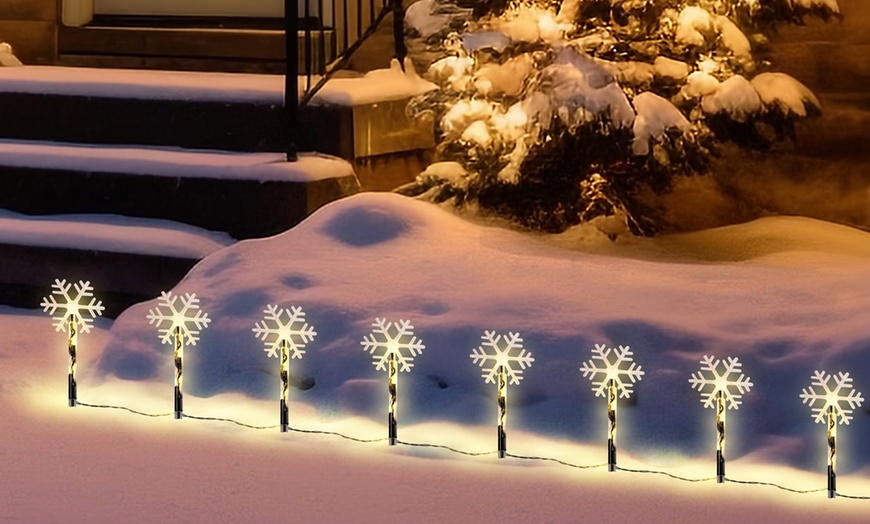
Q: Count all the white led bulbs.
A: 8